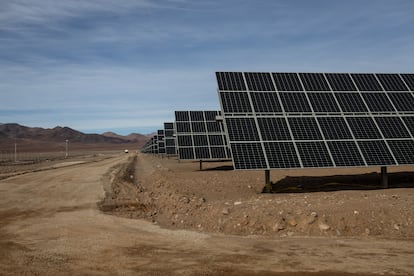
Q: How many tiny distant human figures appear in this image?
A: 0